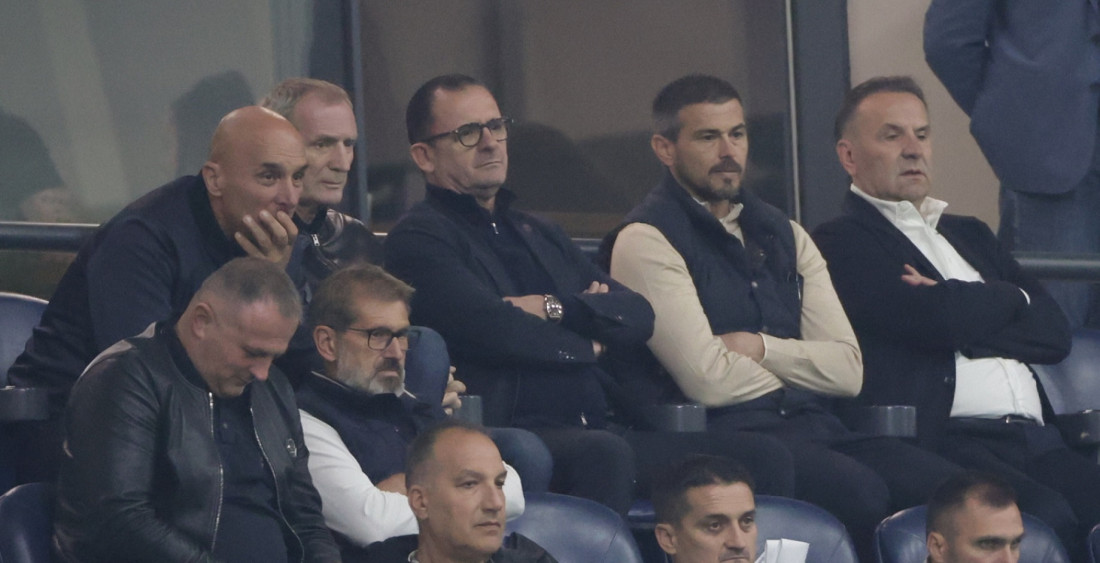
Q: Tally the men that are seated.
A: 10